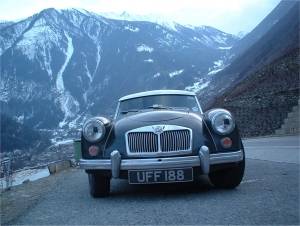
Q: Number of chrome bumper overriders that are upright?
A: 2